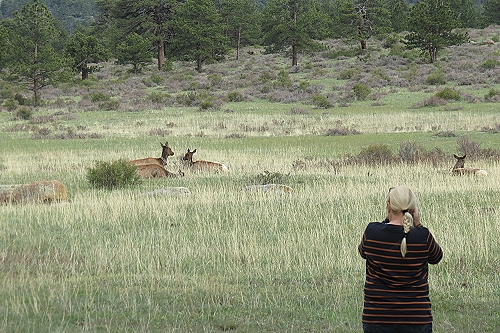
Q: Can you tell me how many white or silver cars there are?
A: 0